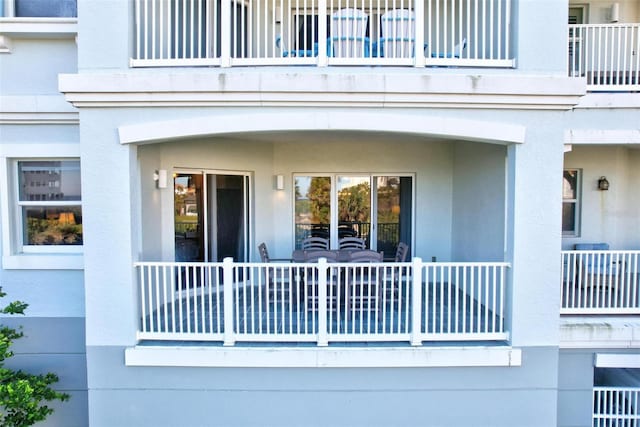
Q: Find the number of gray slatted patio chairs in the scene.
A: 6